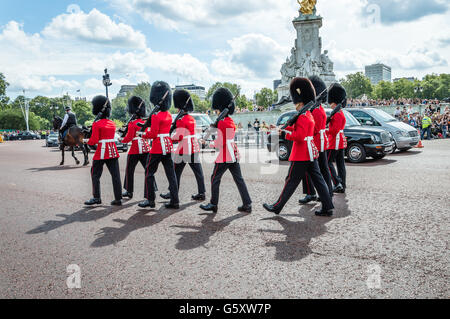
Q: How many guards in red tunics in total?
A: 8